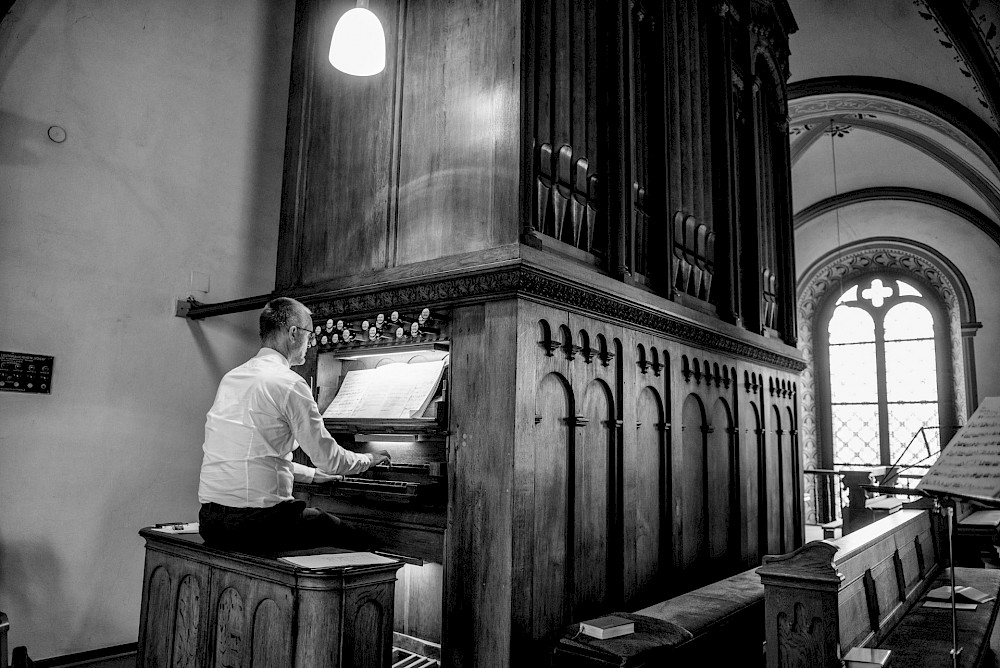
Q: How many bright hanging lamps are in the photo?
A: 1